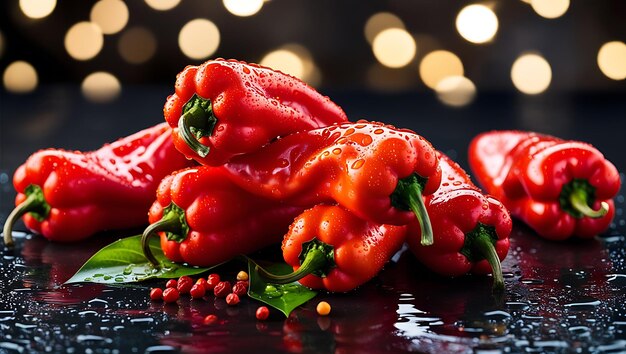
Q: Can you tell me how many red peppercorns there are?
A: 13